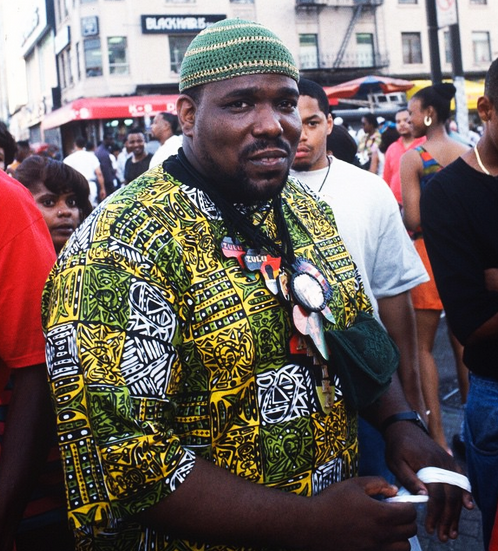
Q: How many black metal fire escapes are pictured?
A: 1